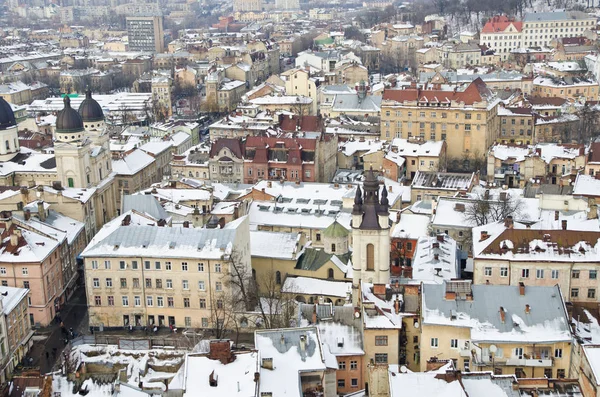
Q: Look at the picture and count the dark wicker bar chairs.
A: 0